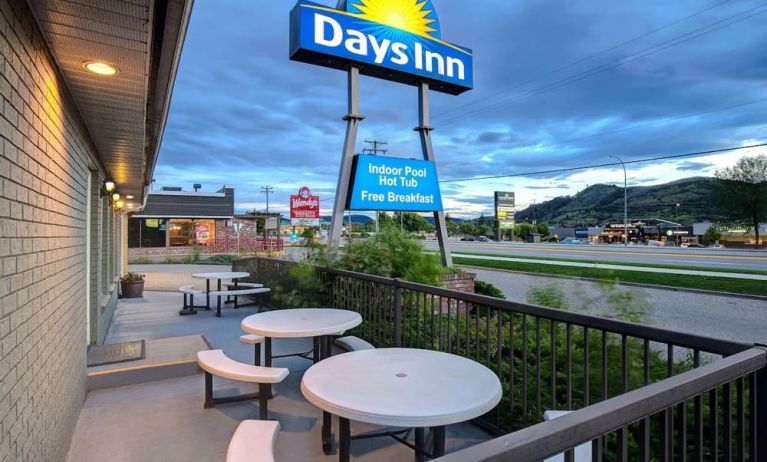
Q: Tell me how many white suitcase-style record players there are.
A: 0